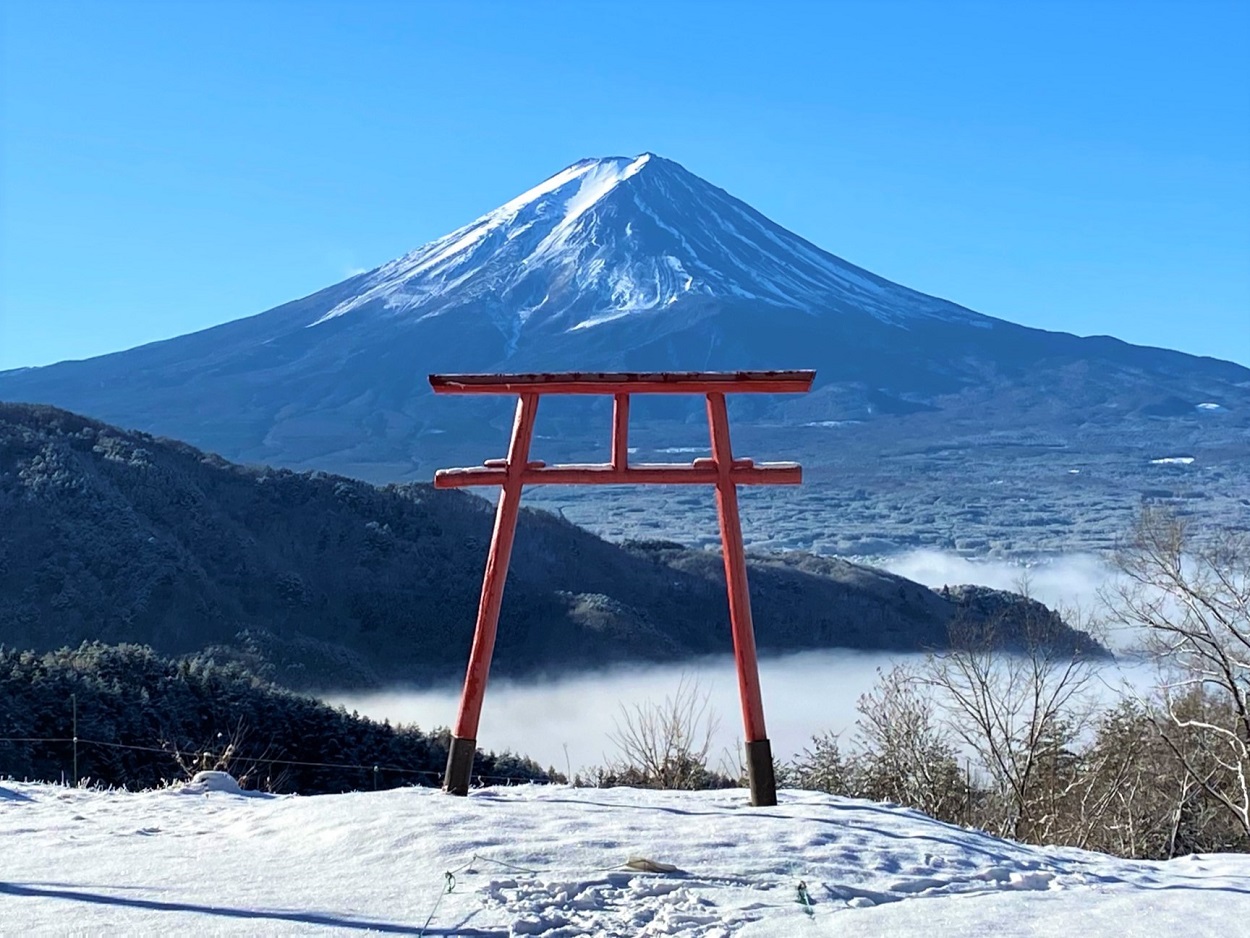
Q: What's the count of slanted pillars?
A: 2